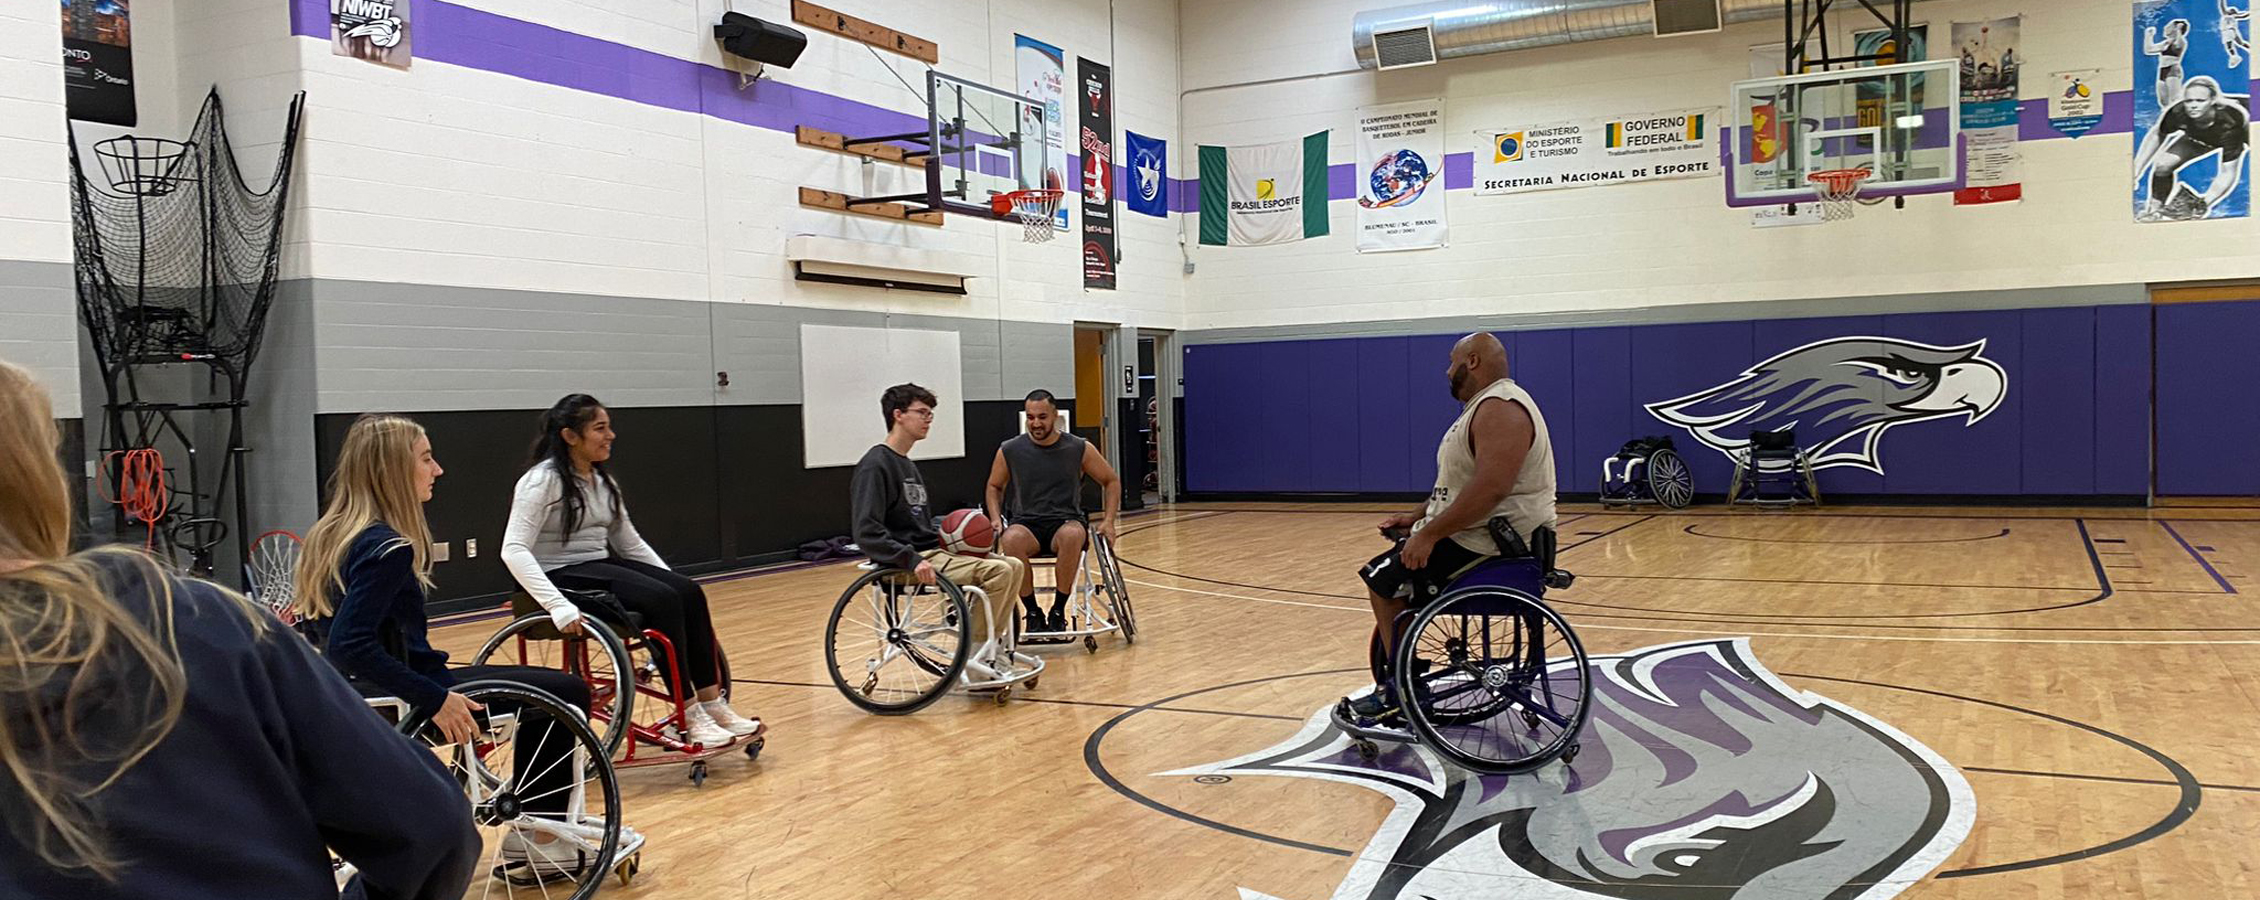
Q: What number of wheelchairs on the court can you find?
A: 7